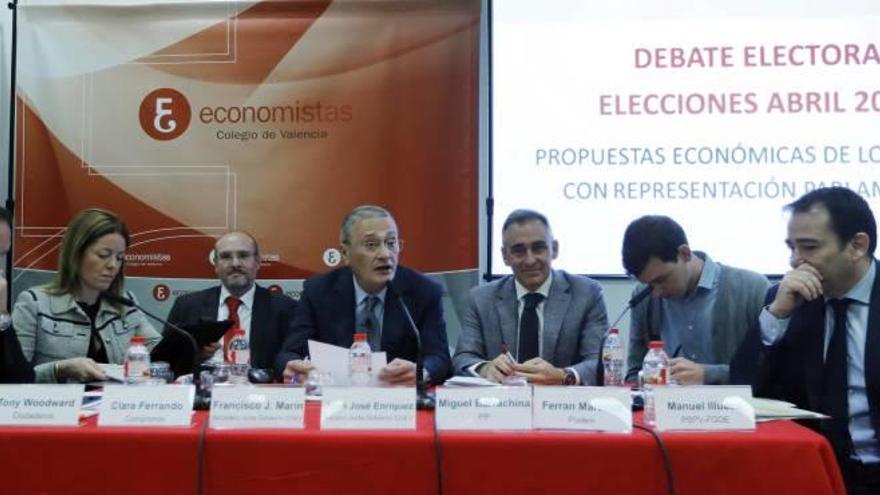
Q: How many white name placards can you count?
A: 7